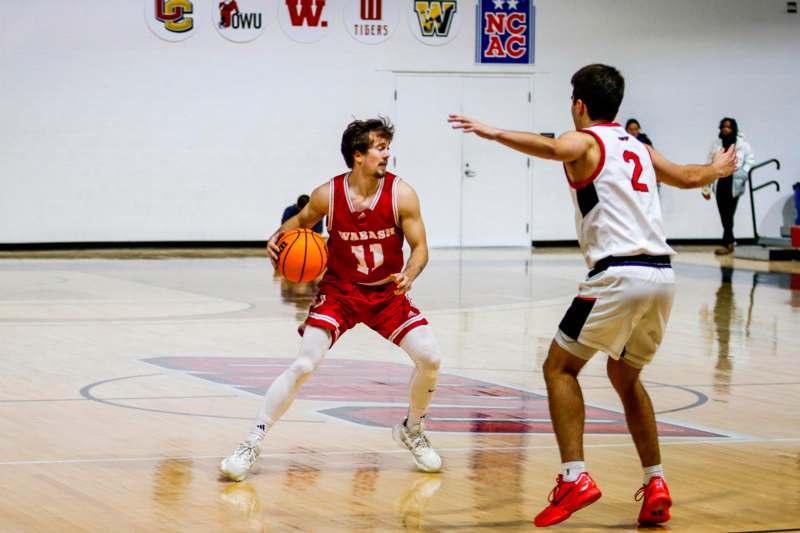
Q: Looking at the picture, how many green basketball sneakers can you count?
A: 0